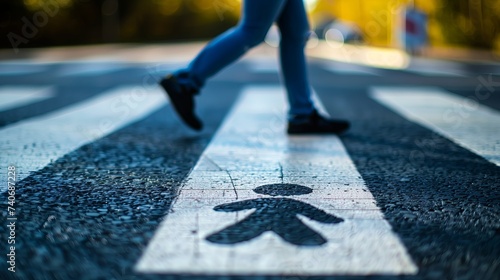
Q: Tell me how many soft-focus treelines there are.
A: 1